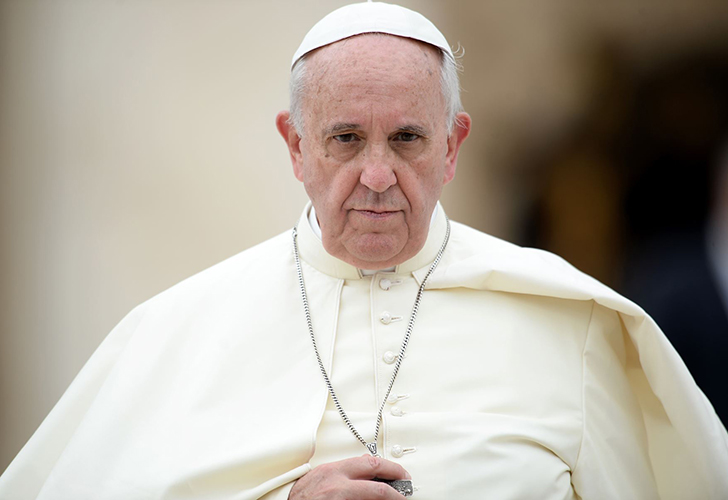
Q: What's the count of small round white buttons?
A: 6